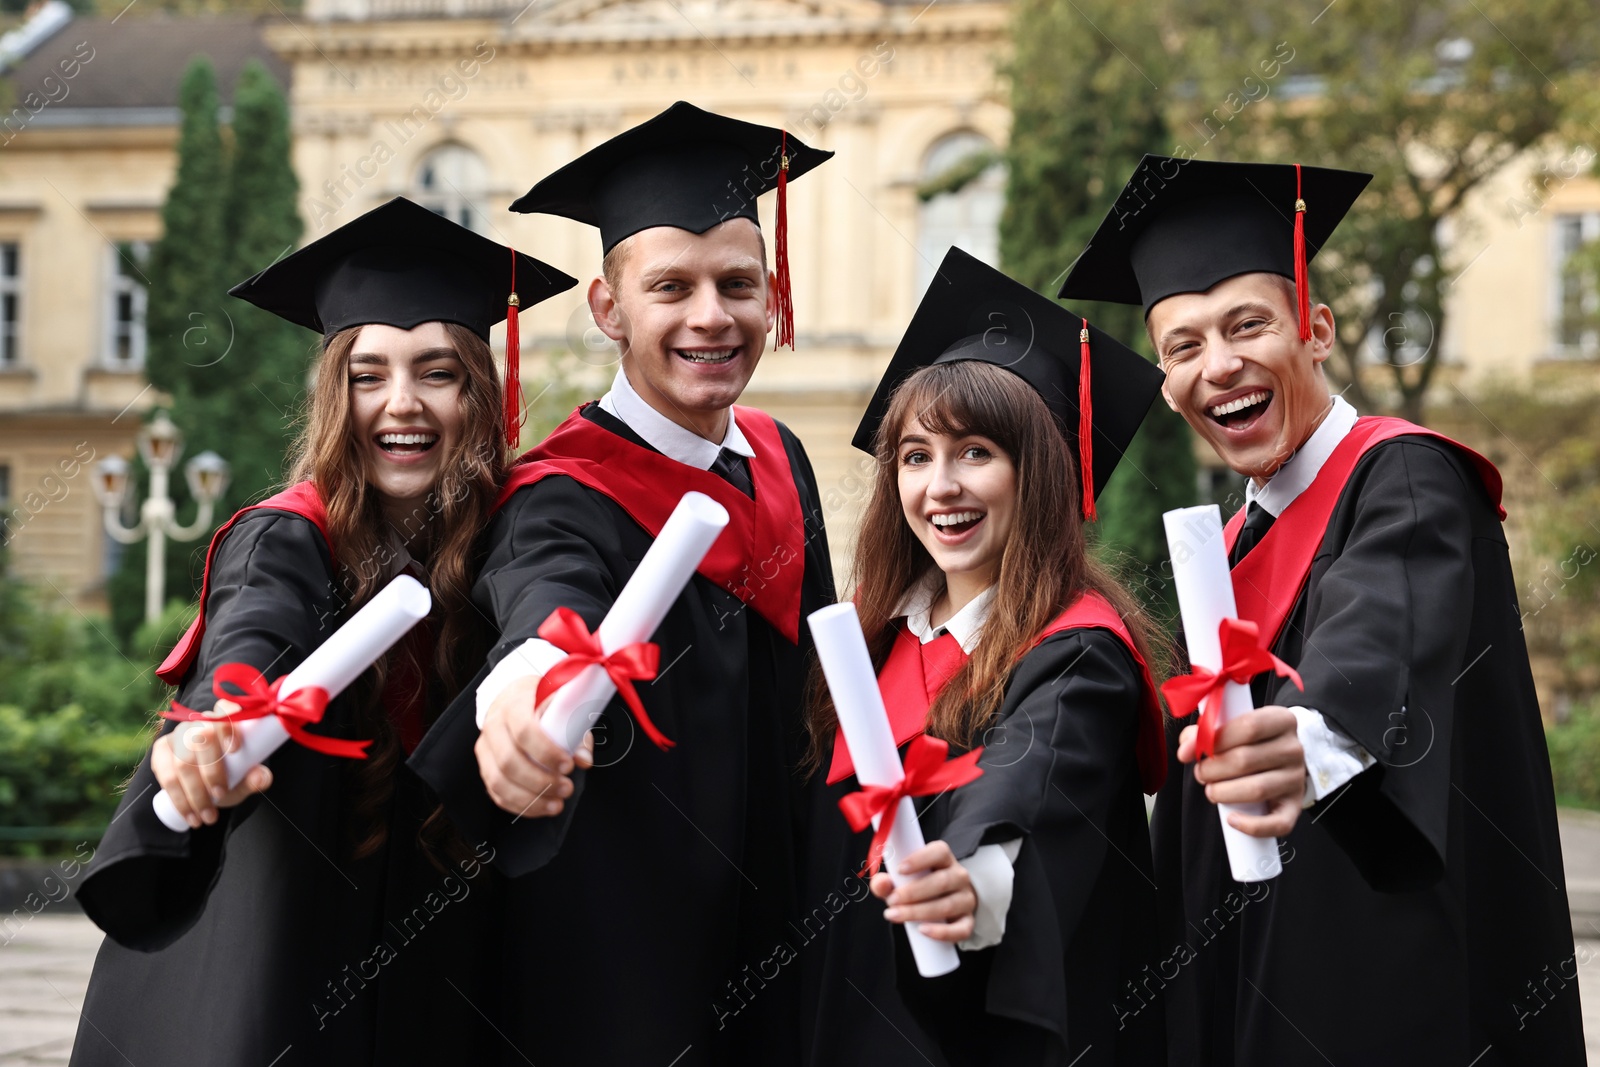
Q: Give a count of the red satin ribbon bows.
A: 4